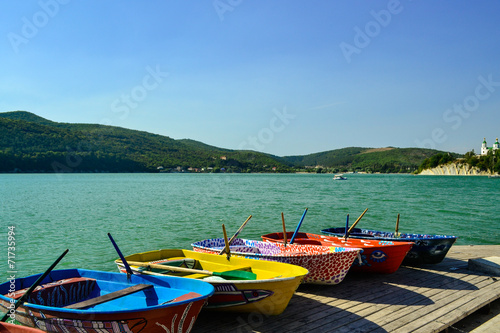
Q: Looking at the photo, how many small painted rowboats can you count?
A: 5